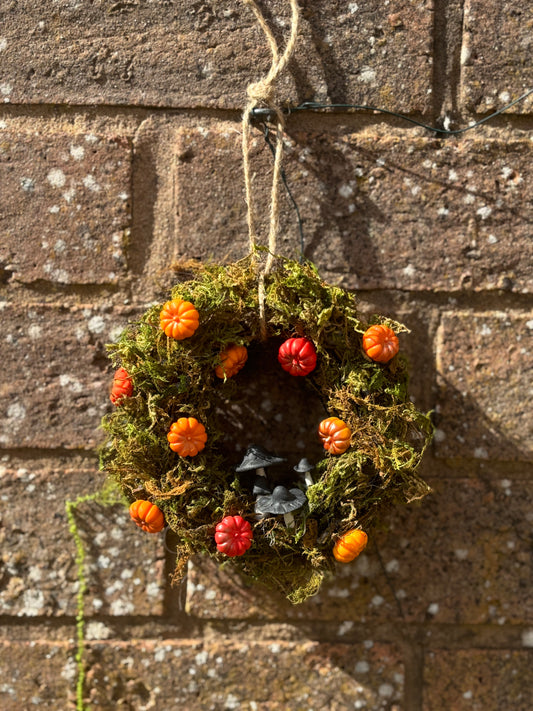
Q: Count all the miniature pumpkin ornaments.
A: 10